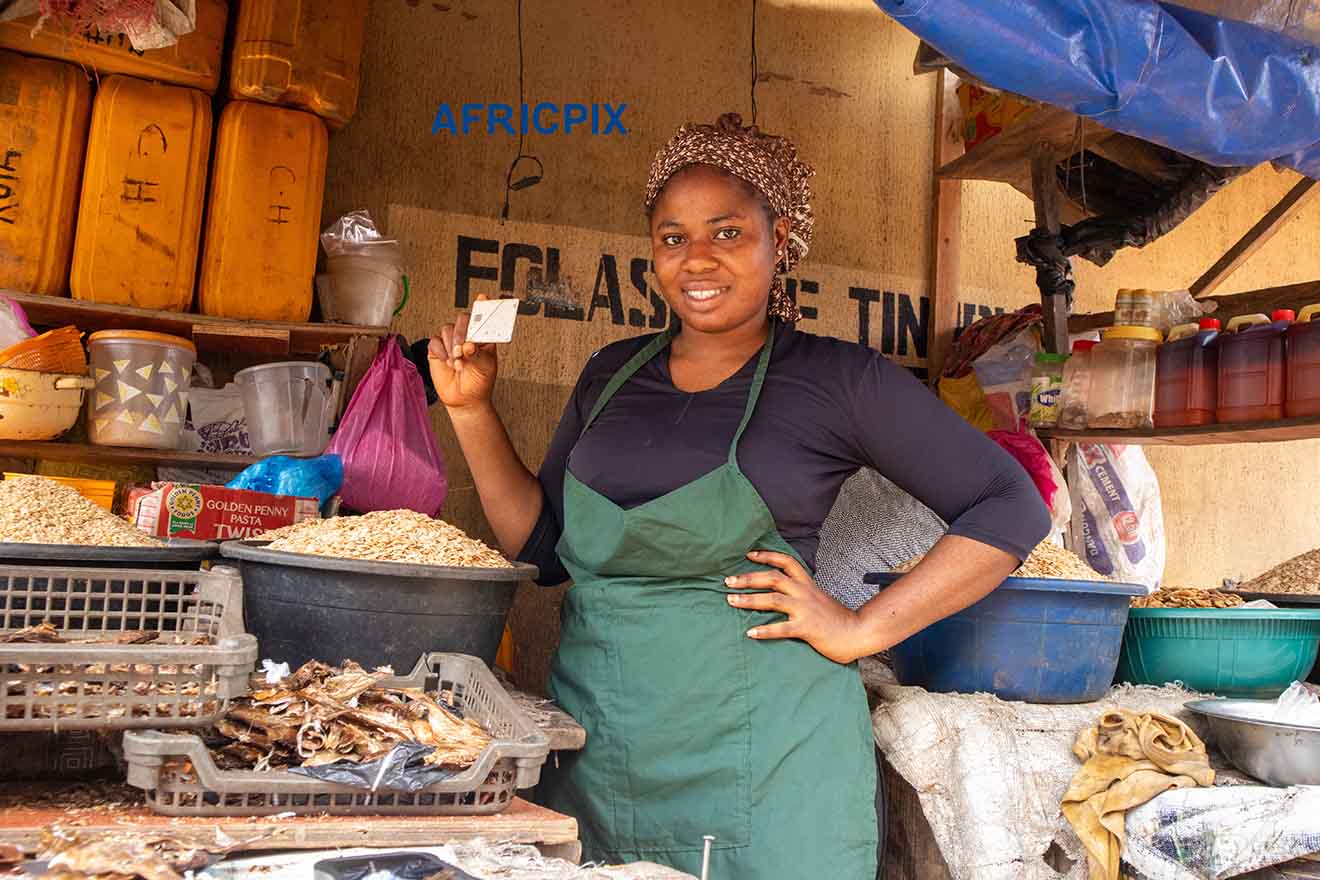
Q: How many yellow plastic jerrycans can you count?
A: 5